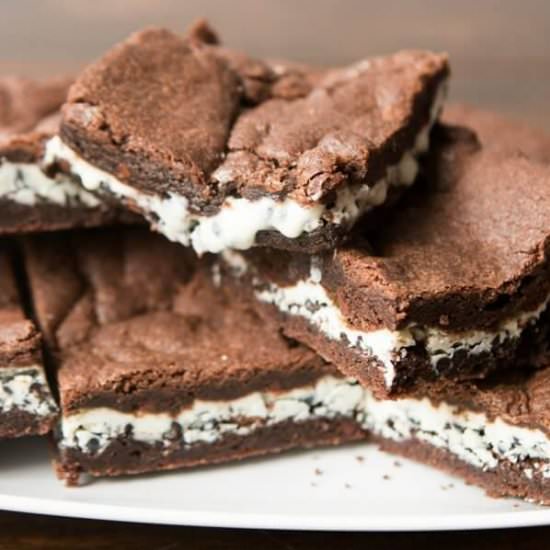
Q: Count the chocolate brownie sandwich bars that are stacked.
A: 6